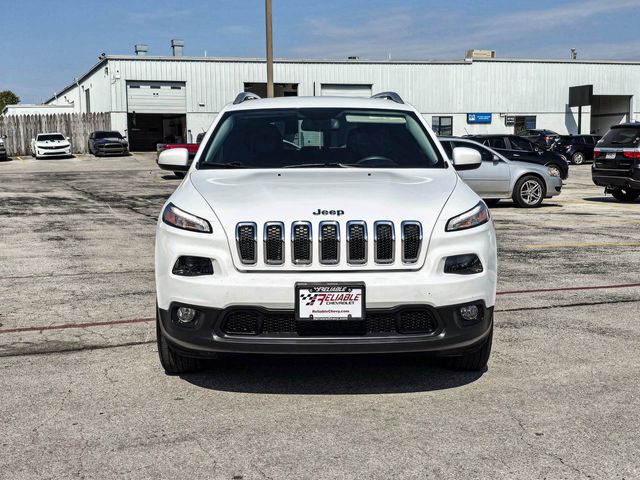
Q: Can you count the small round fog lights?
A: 2